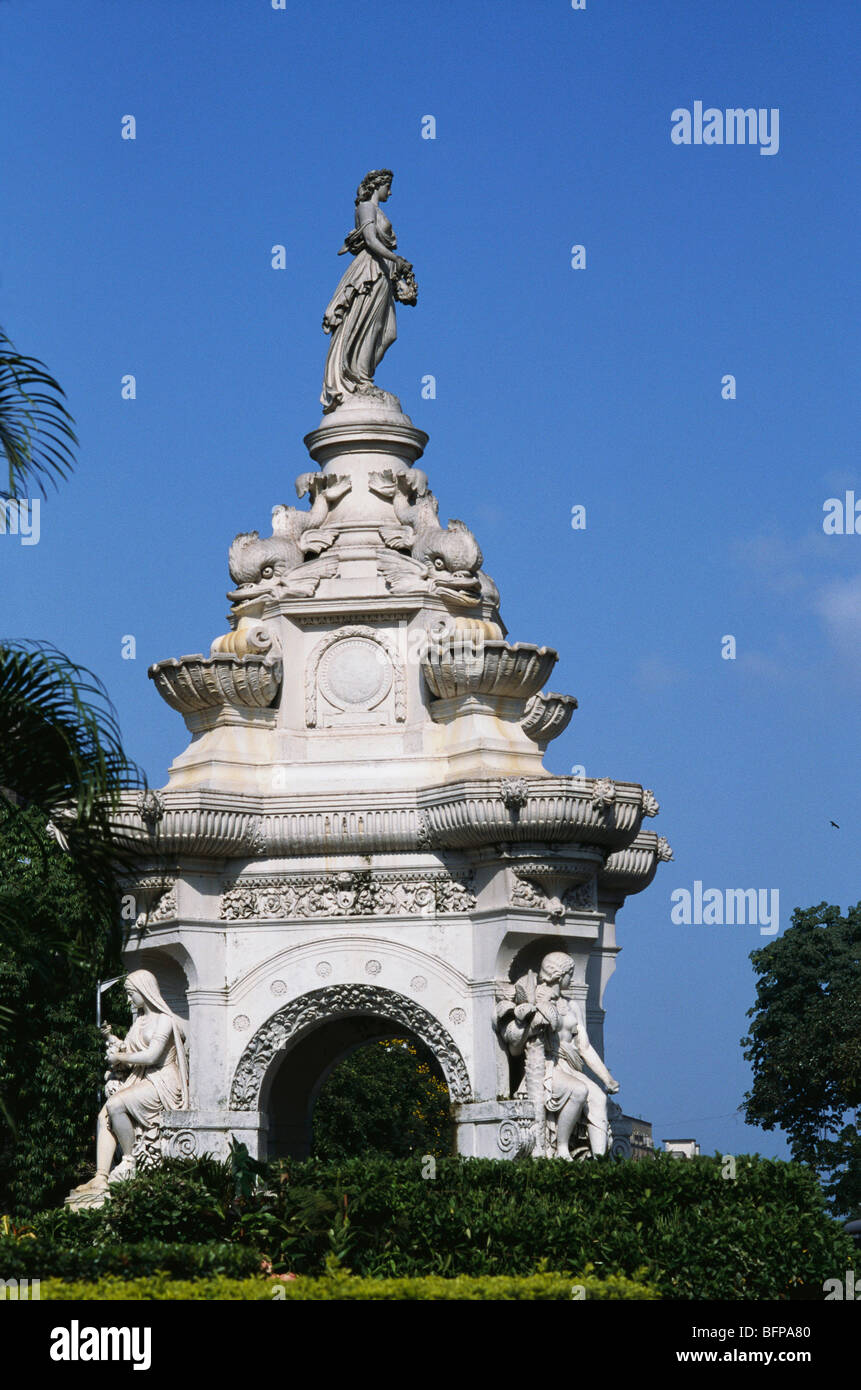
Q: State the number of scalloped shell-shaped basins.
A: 3